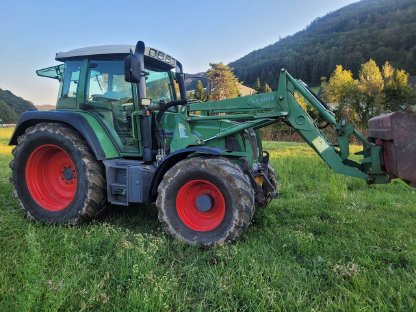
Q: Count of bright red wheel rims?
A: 2